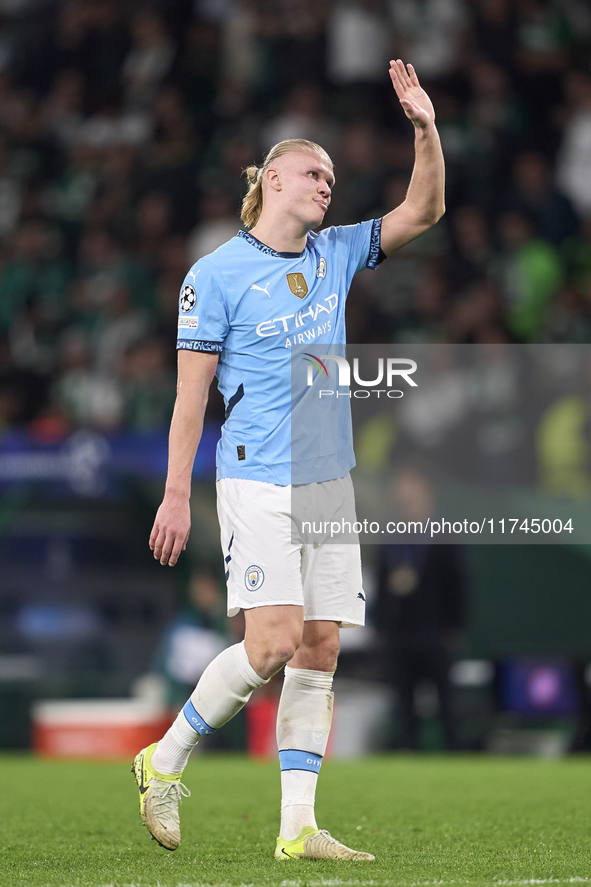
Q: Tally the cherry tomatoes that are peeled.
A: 0